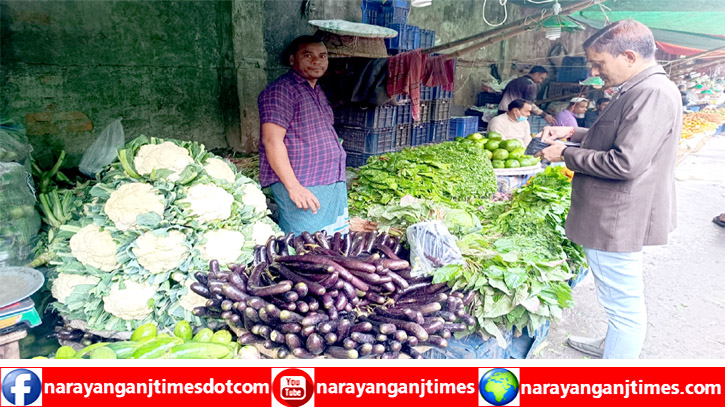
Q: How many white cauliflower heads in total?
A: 12